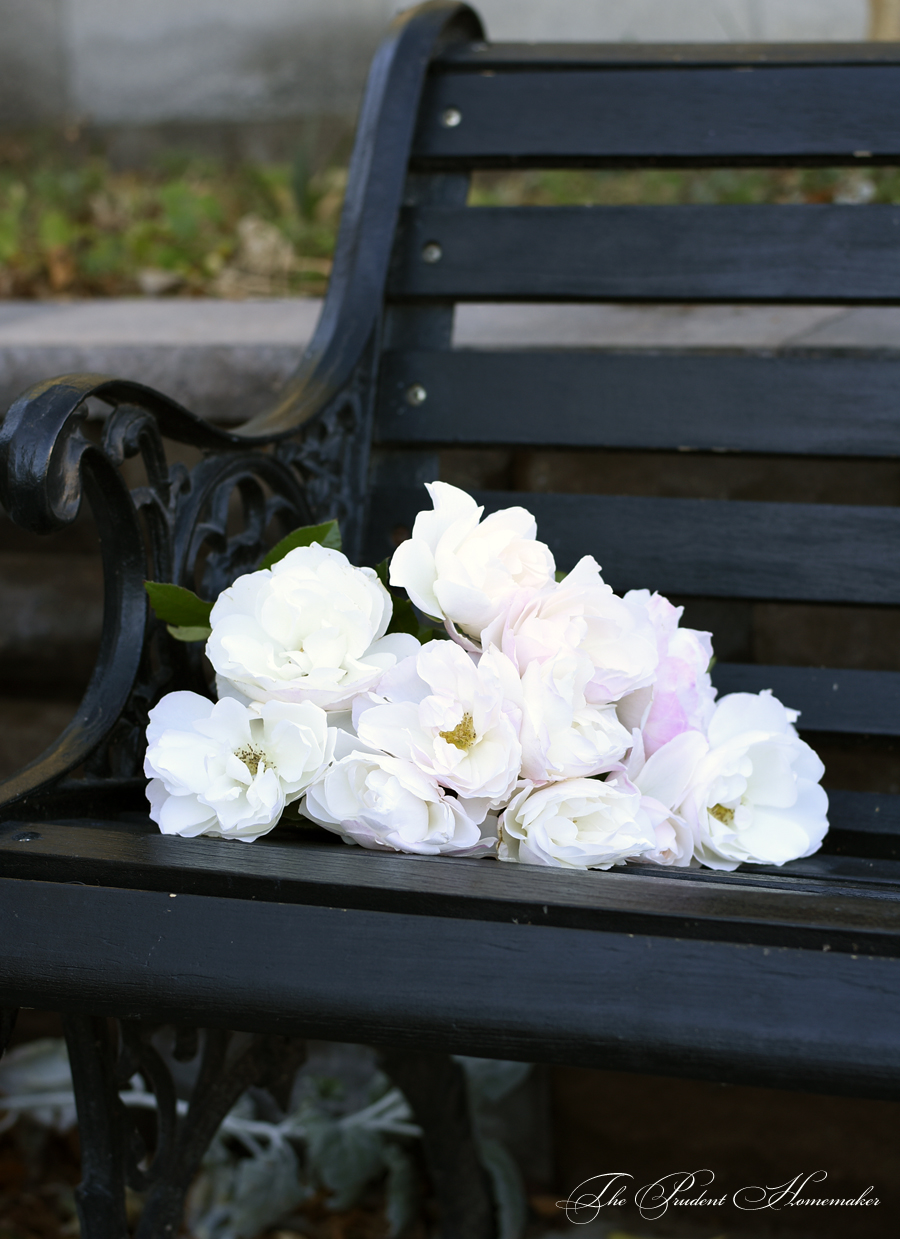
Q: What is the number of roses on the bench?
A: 11